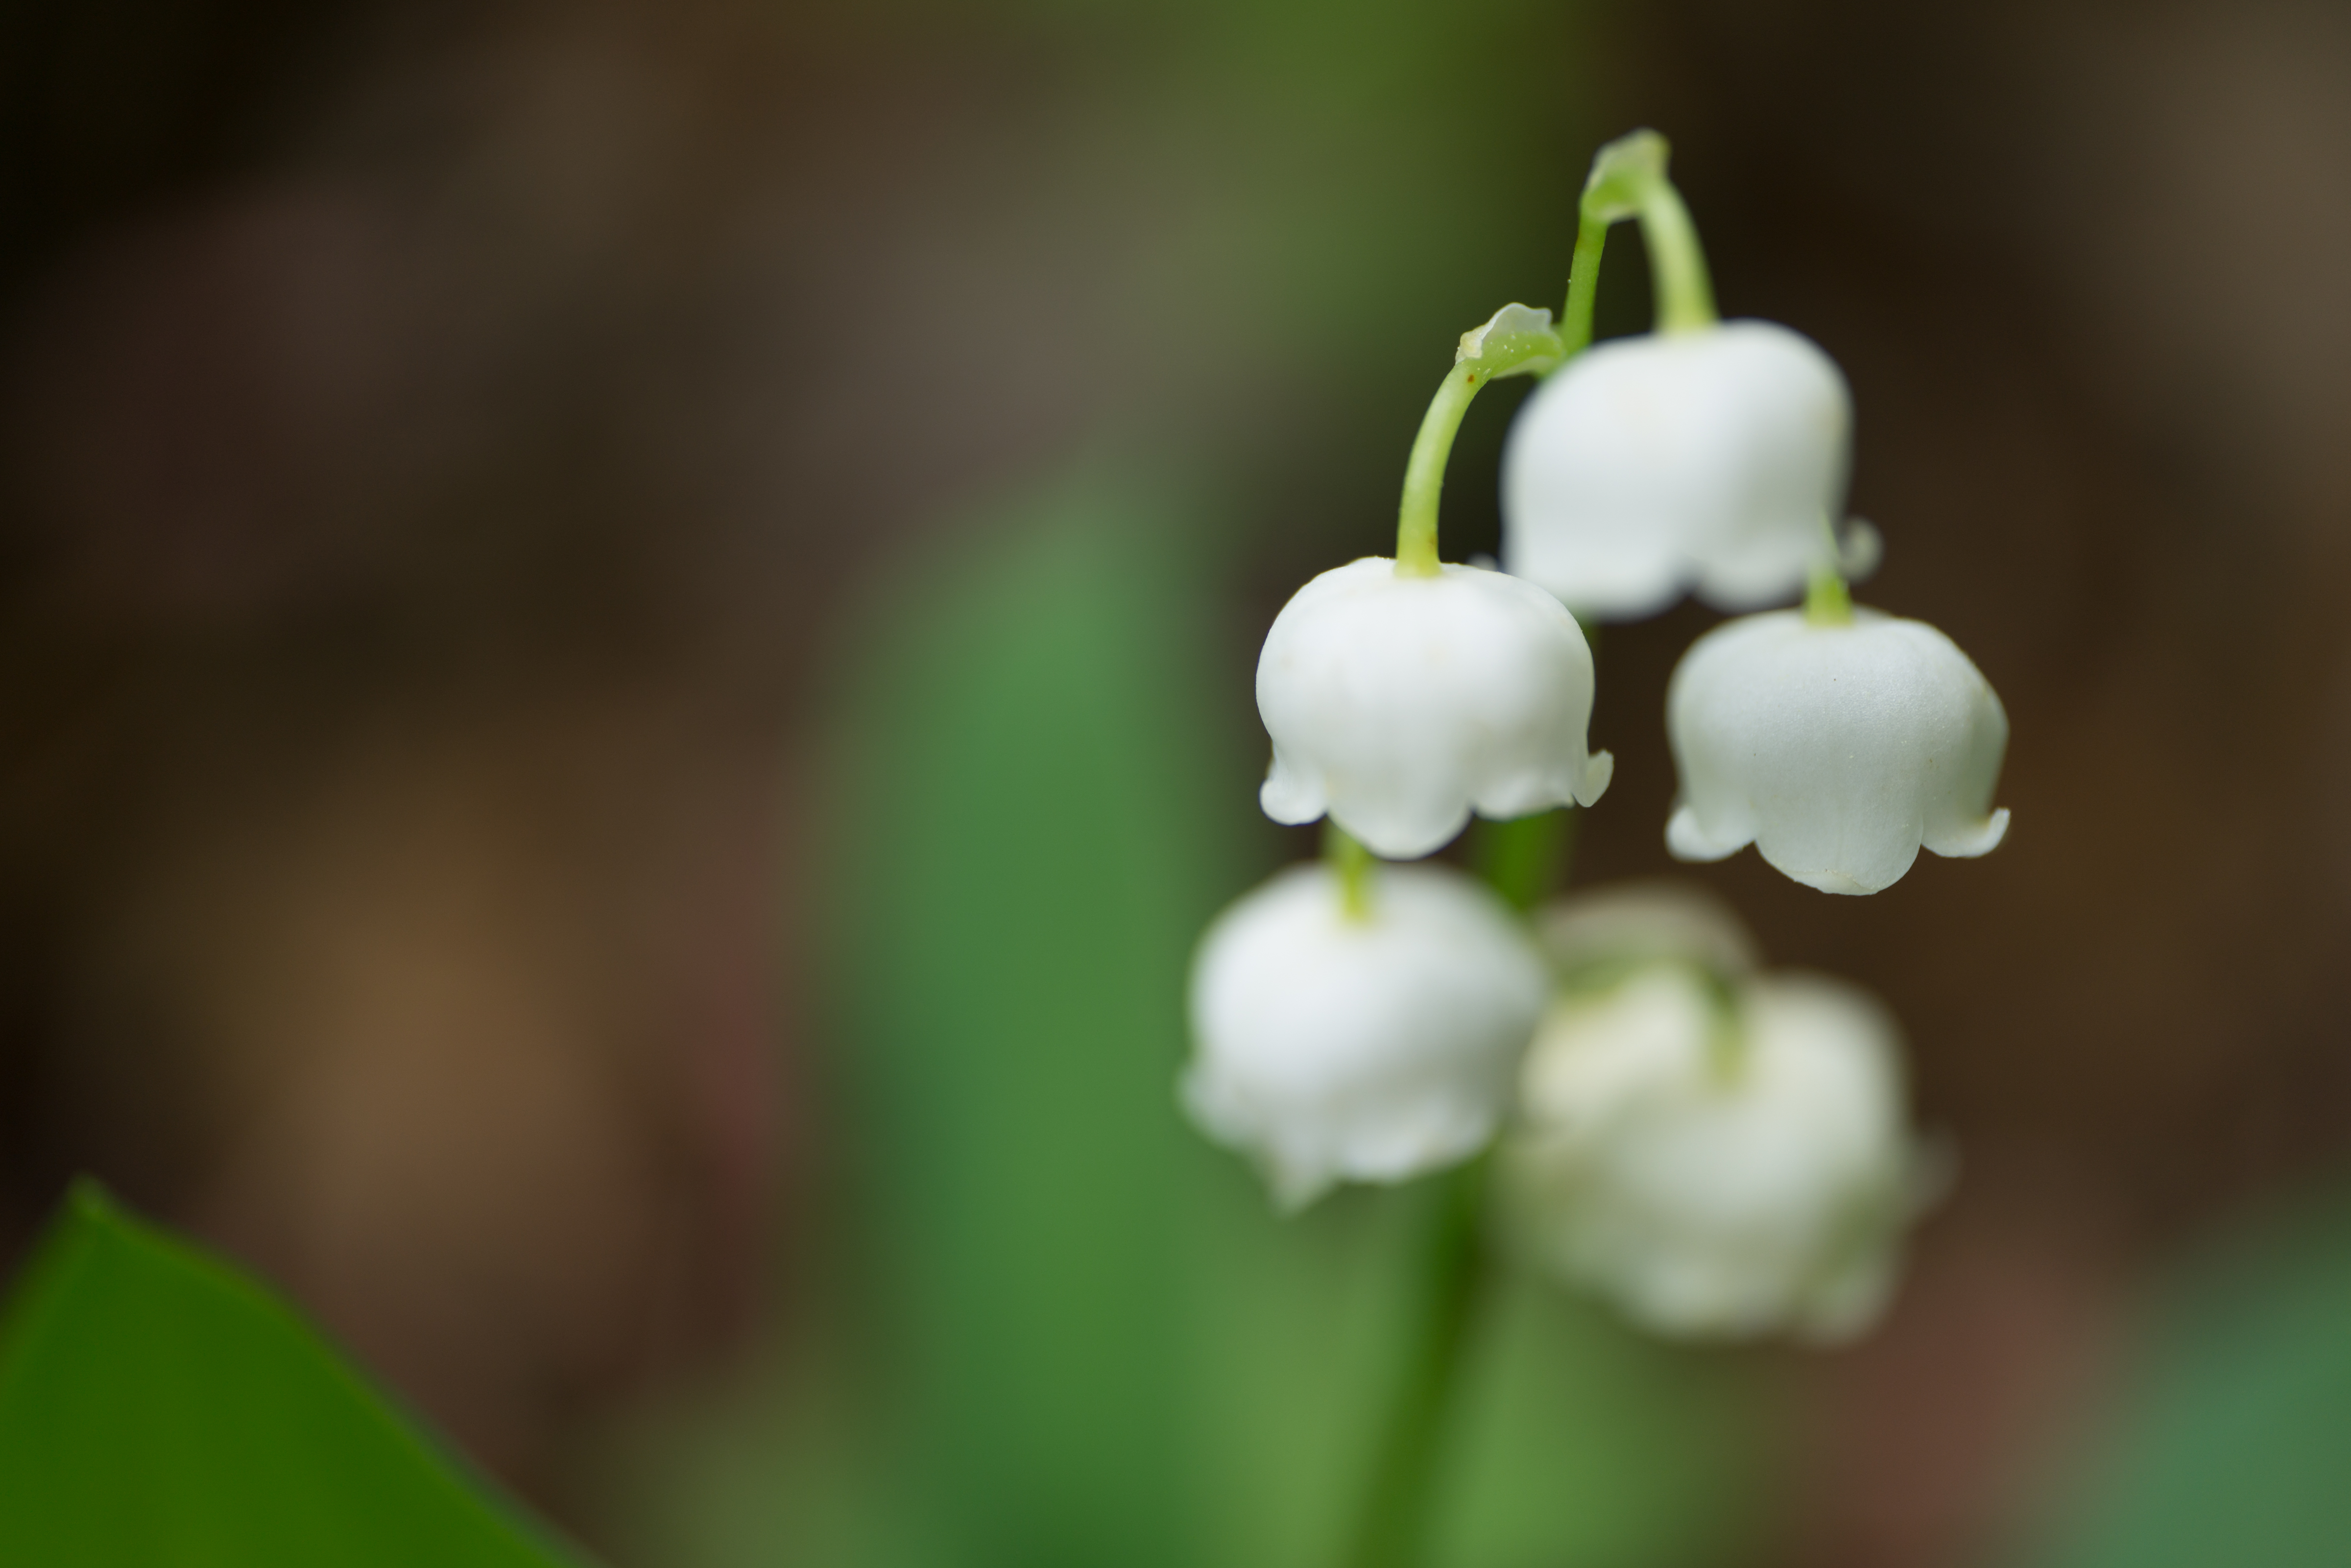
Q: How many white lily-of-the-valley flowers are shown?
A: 5